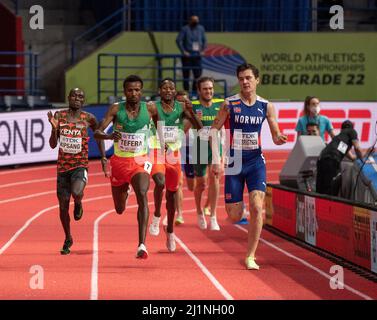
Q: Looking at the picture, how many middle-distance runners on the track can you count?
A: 6